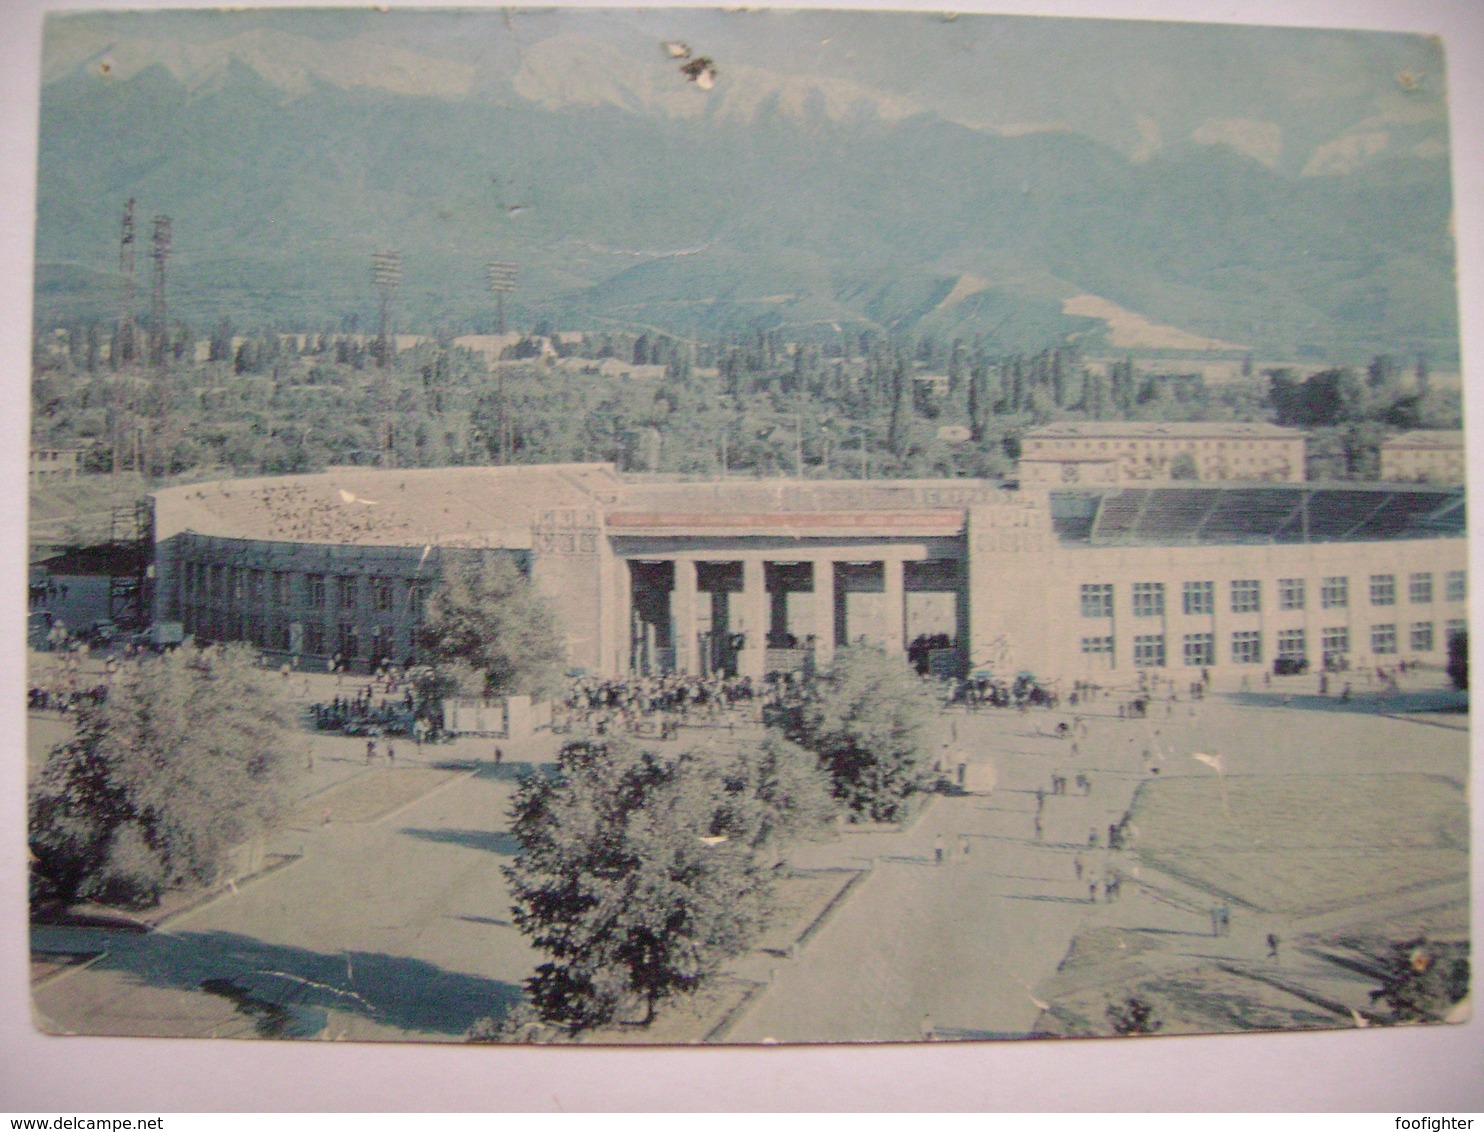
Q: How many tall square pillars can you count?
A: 4